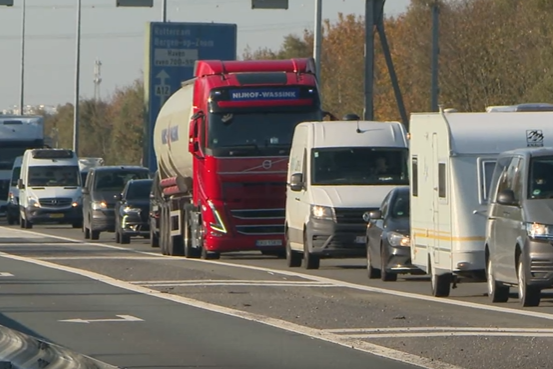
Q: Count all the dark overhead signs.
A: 3